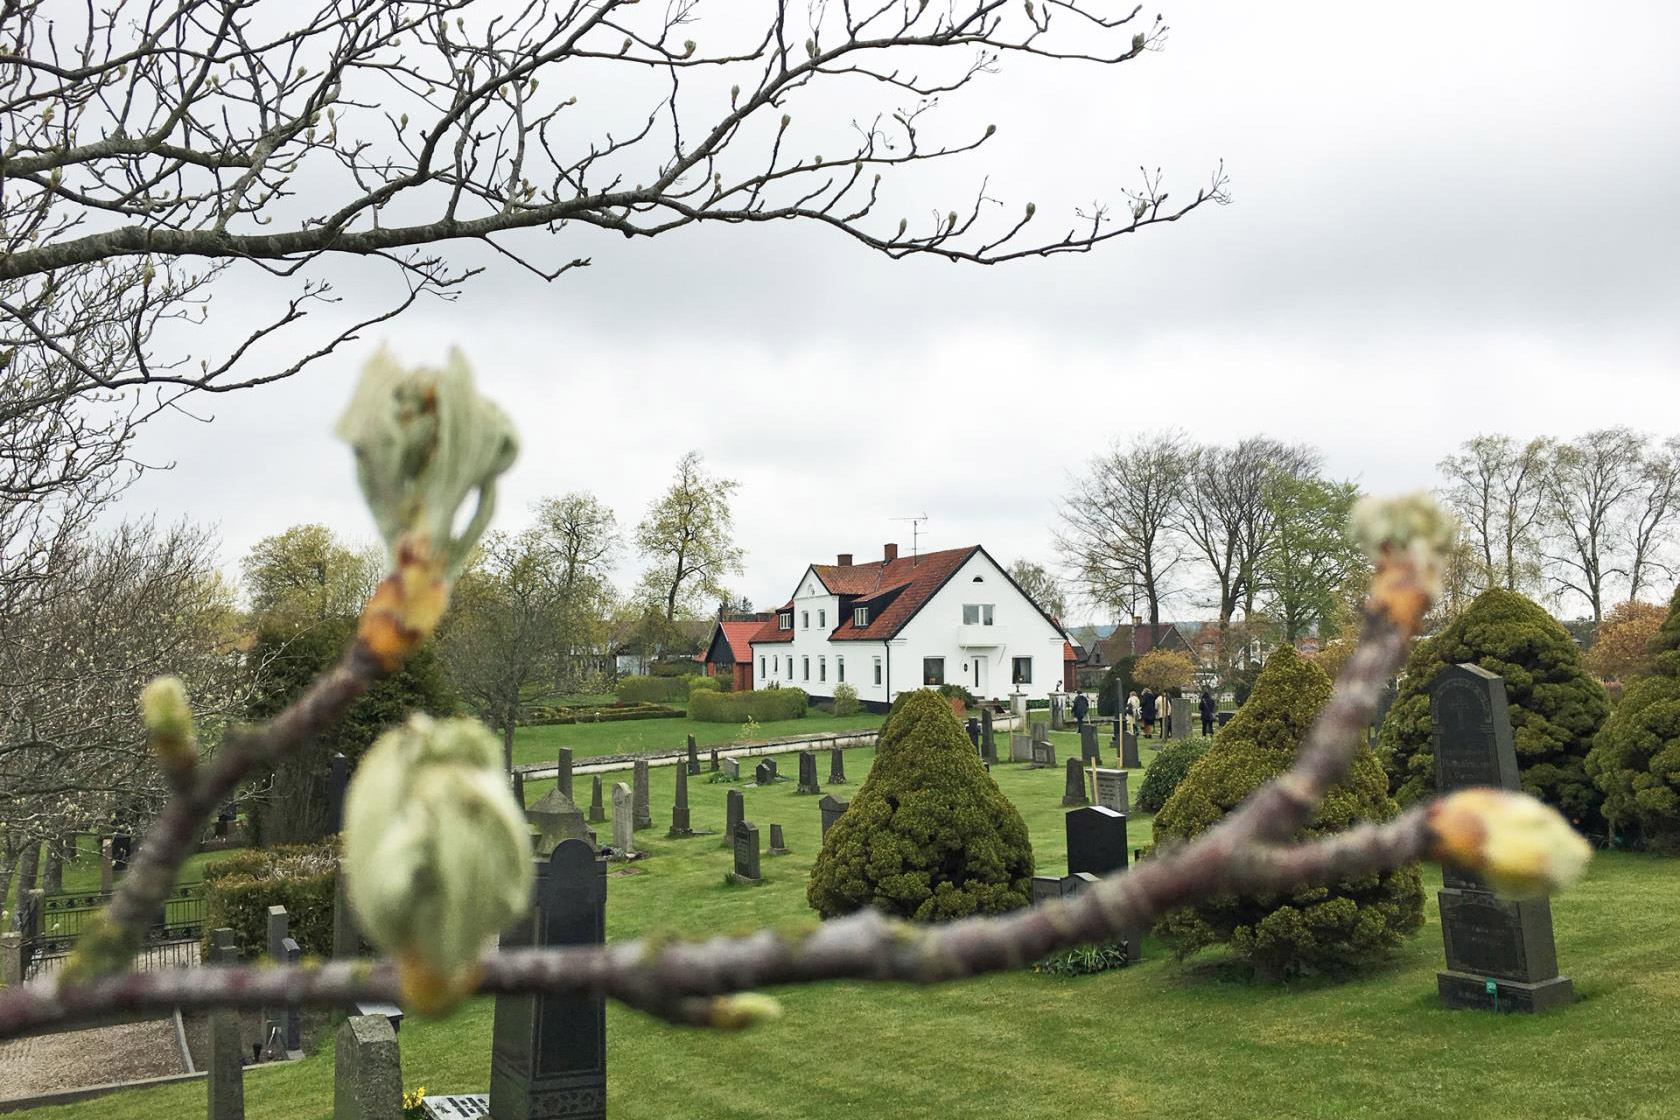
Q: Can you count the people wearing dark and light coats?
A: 5